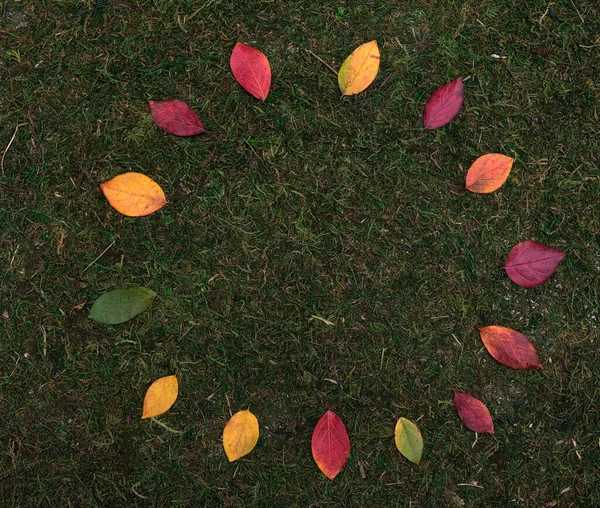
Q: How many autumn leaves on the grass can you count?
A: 14